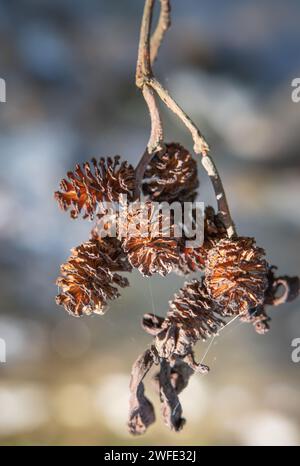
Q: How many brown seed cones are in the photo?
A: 7